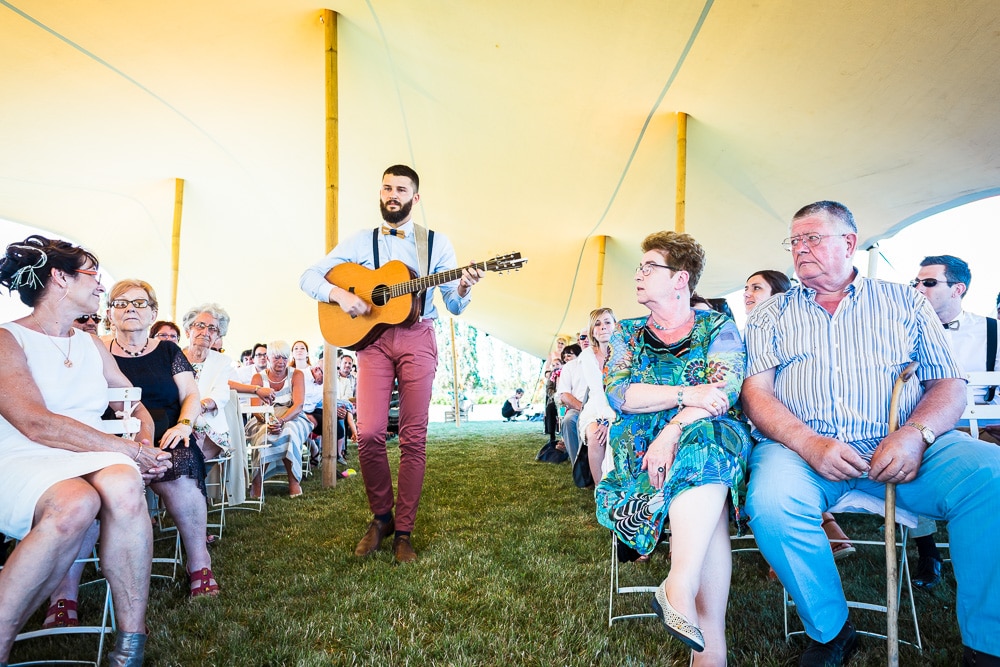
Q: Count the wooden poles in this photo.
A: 5